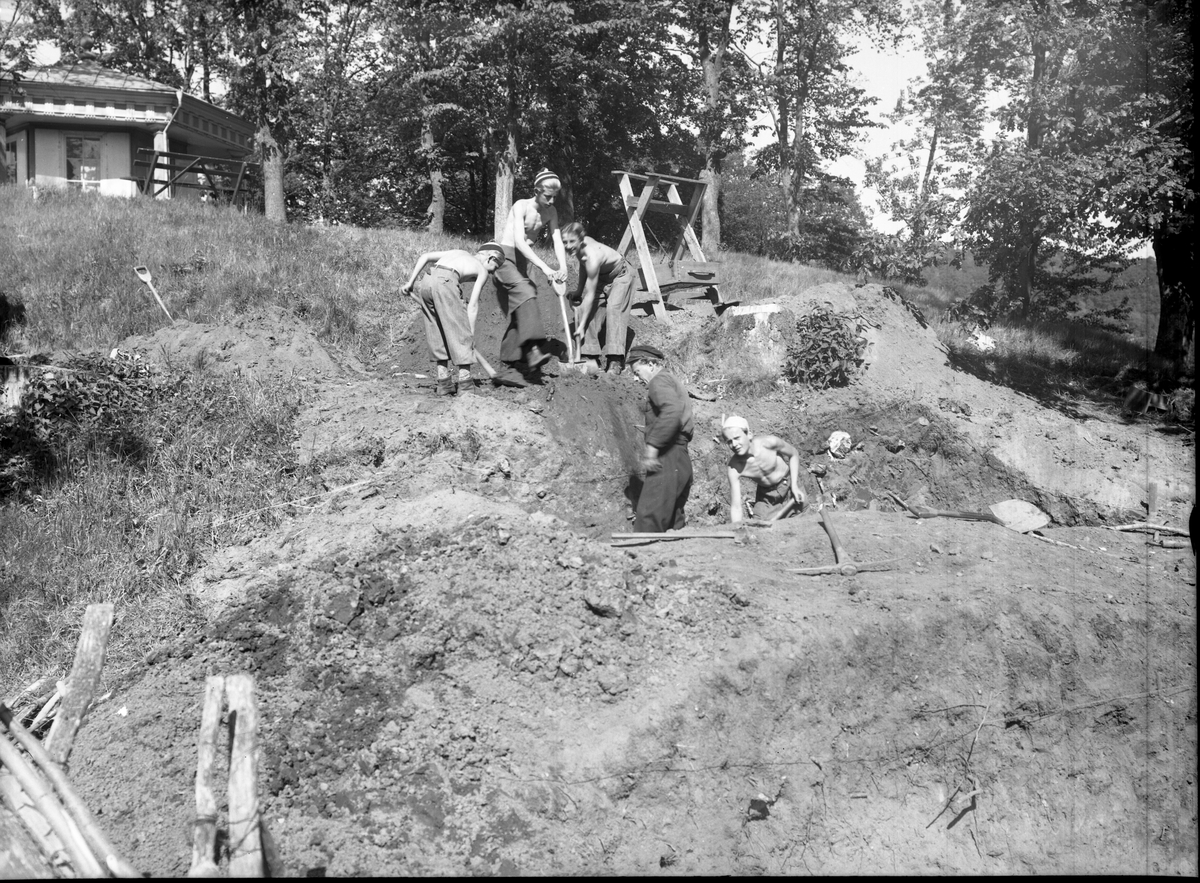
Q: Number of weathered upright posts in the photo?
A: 3